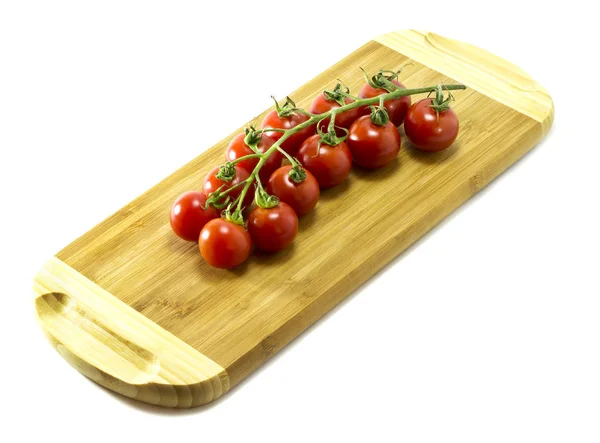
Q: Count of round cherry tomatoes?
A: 12